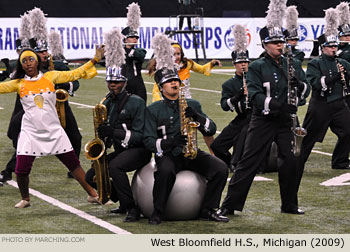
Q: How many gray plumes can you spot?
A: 11